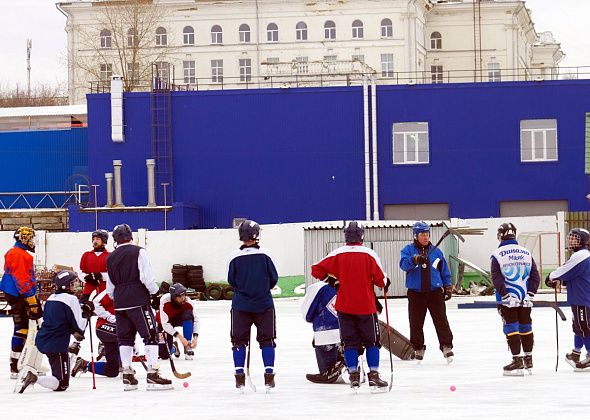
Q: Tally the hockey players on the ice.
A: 12